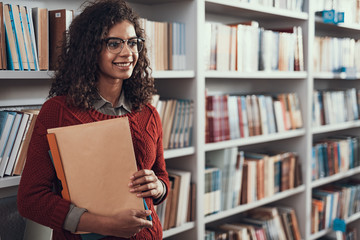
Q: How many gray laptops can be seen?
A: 0